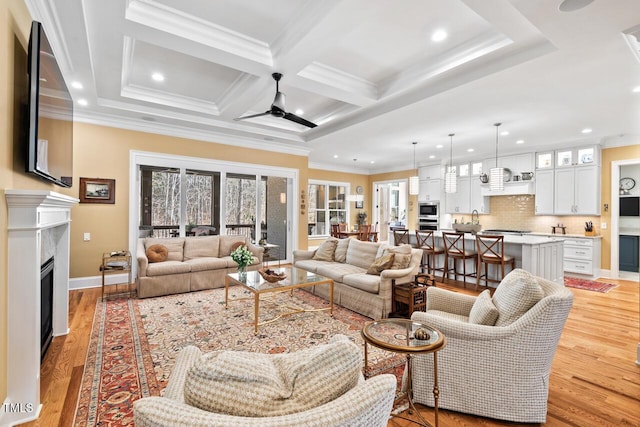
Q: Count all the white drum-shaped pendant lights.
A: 3